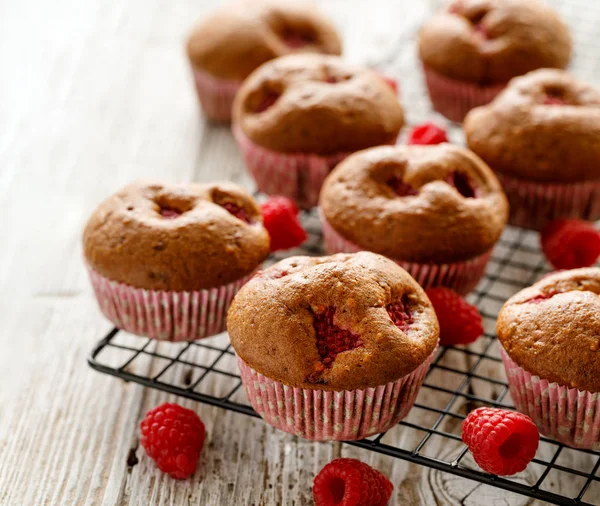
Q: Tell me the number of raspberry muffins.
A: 8